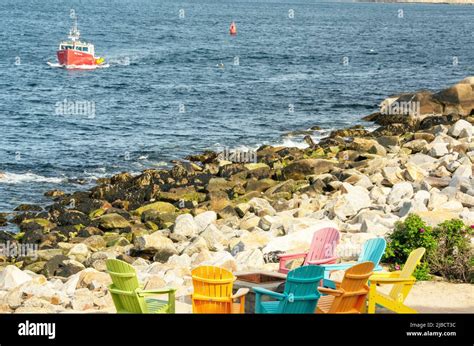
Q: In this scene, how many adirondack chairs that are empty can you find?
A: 7